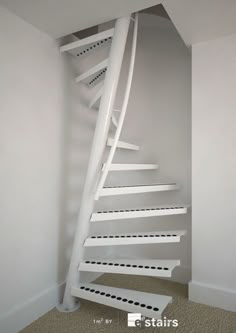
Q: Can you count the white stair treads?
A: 11